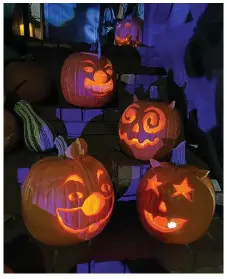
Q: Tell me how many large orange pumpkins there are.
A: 4